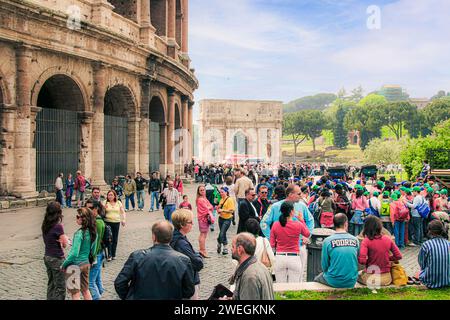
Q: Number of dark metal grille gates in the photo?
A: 3